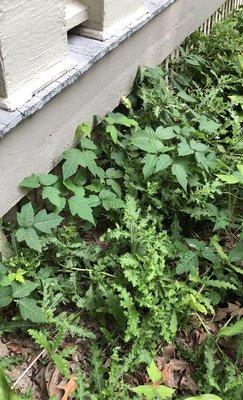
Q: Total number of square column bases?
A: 2